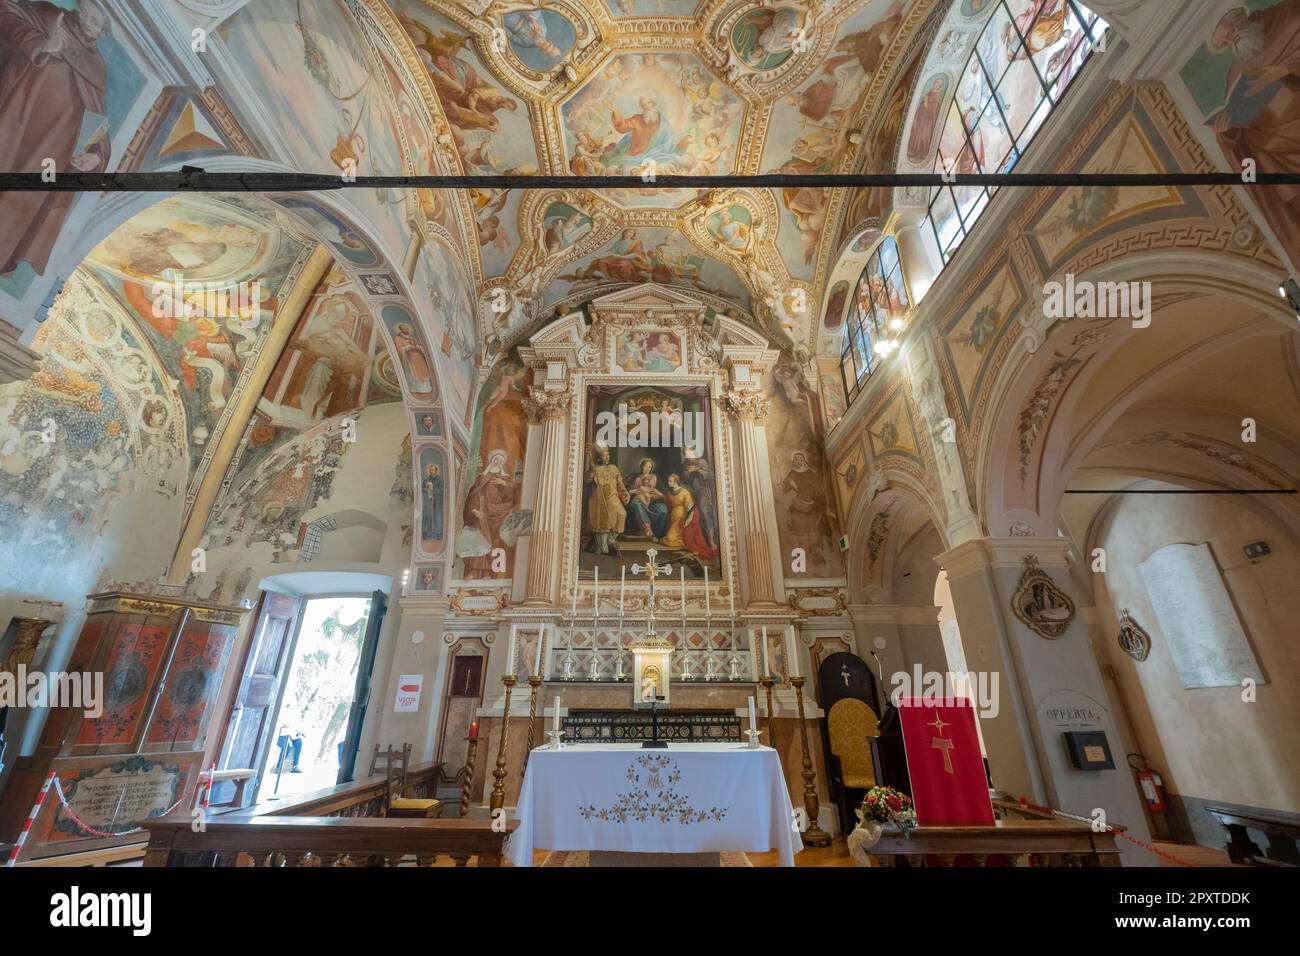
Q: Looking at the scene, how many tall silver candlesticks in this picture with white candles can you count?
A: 6